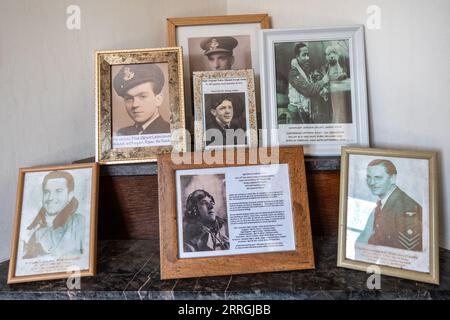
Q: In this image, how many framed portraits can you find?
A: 7